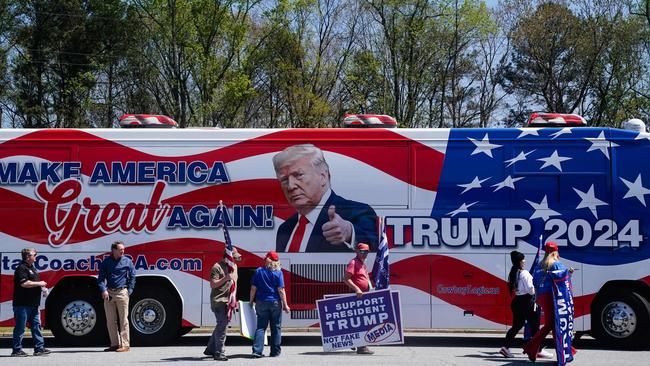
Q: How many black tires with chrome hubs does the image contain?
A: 3